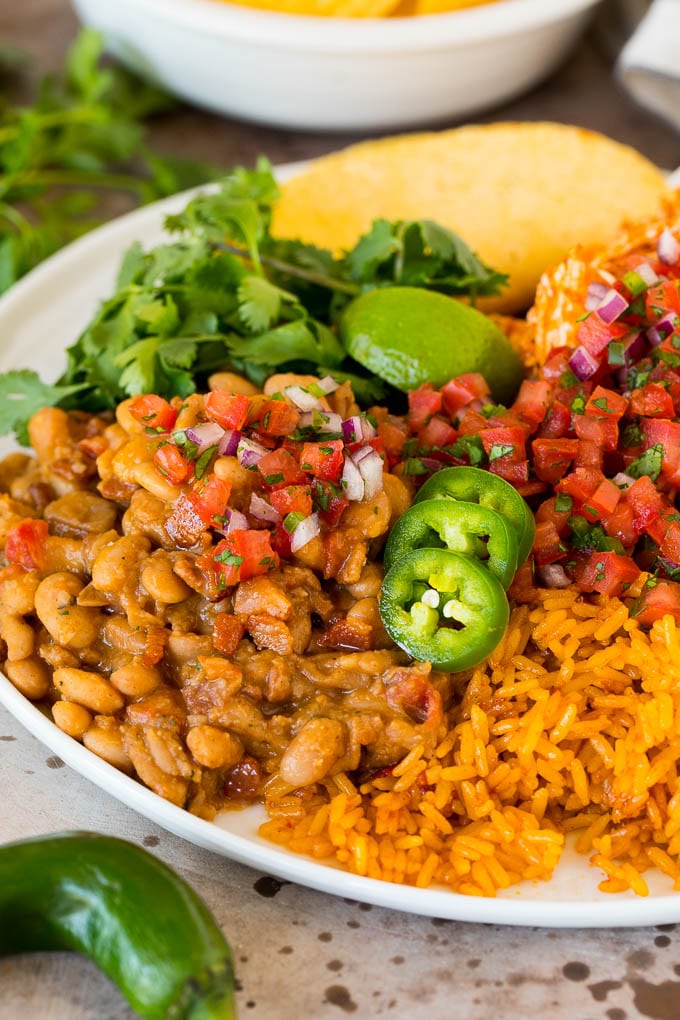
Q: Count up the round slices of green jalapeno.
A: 3